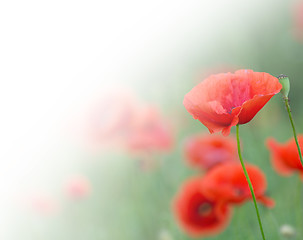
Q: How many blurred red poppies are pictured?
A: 4